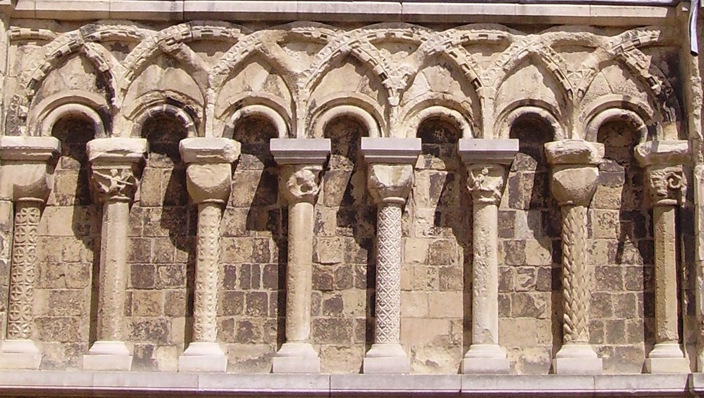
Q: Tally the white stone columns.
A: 8